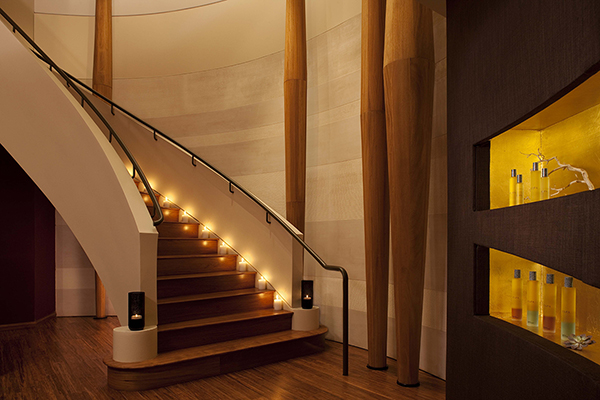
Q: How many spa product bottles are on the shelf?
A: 8